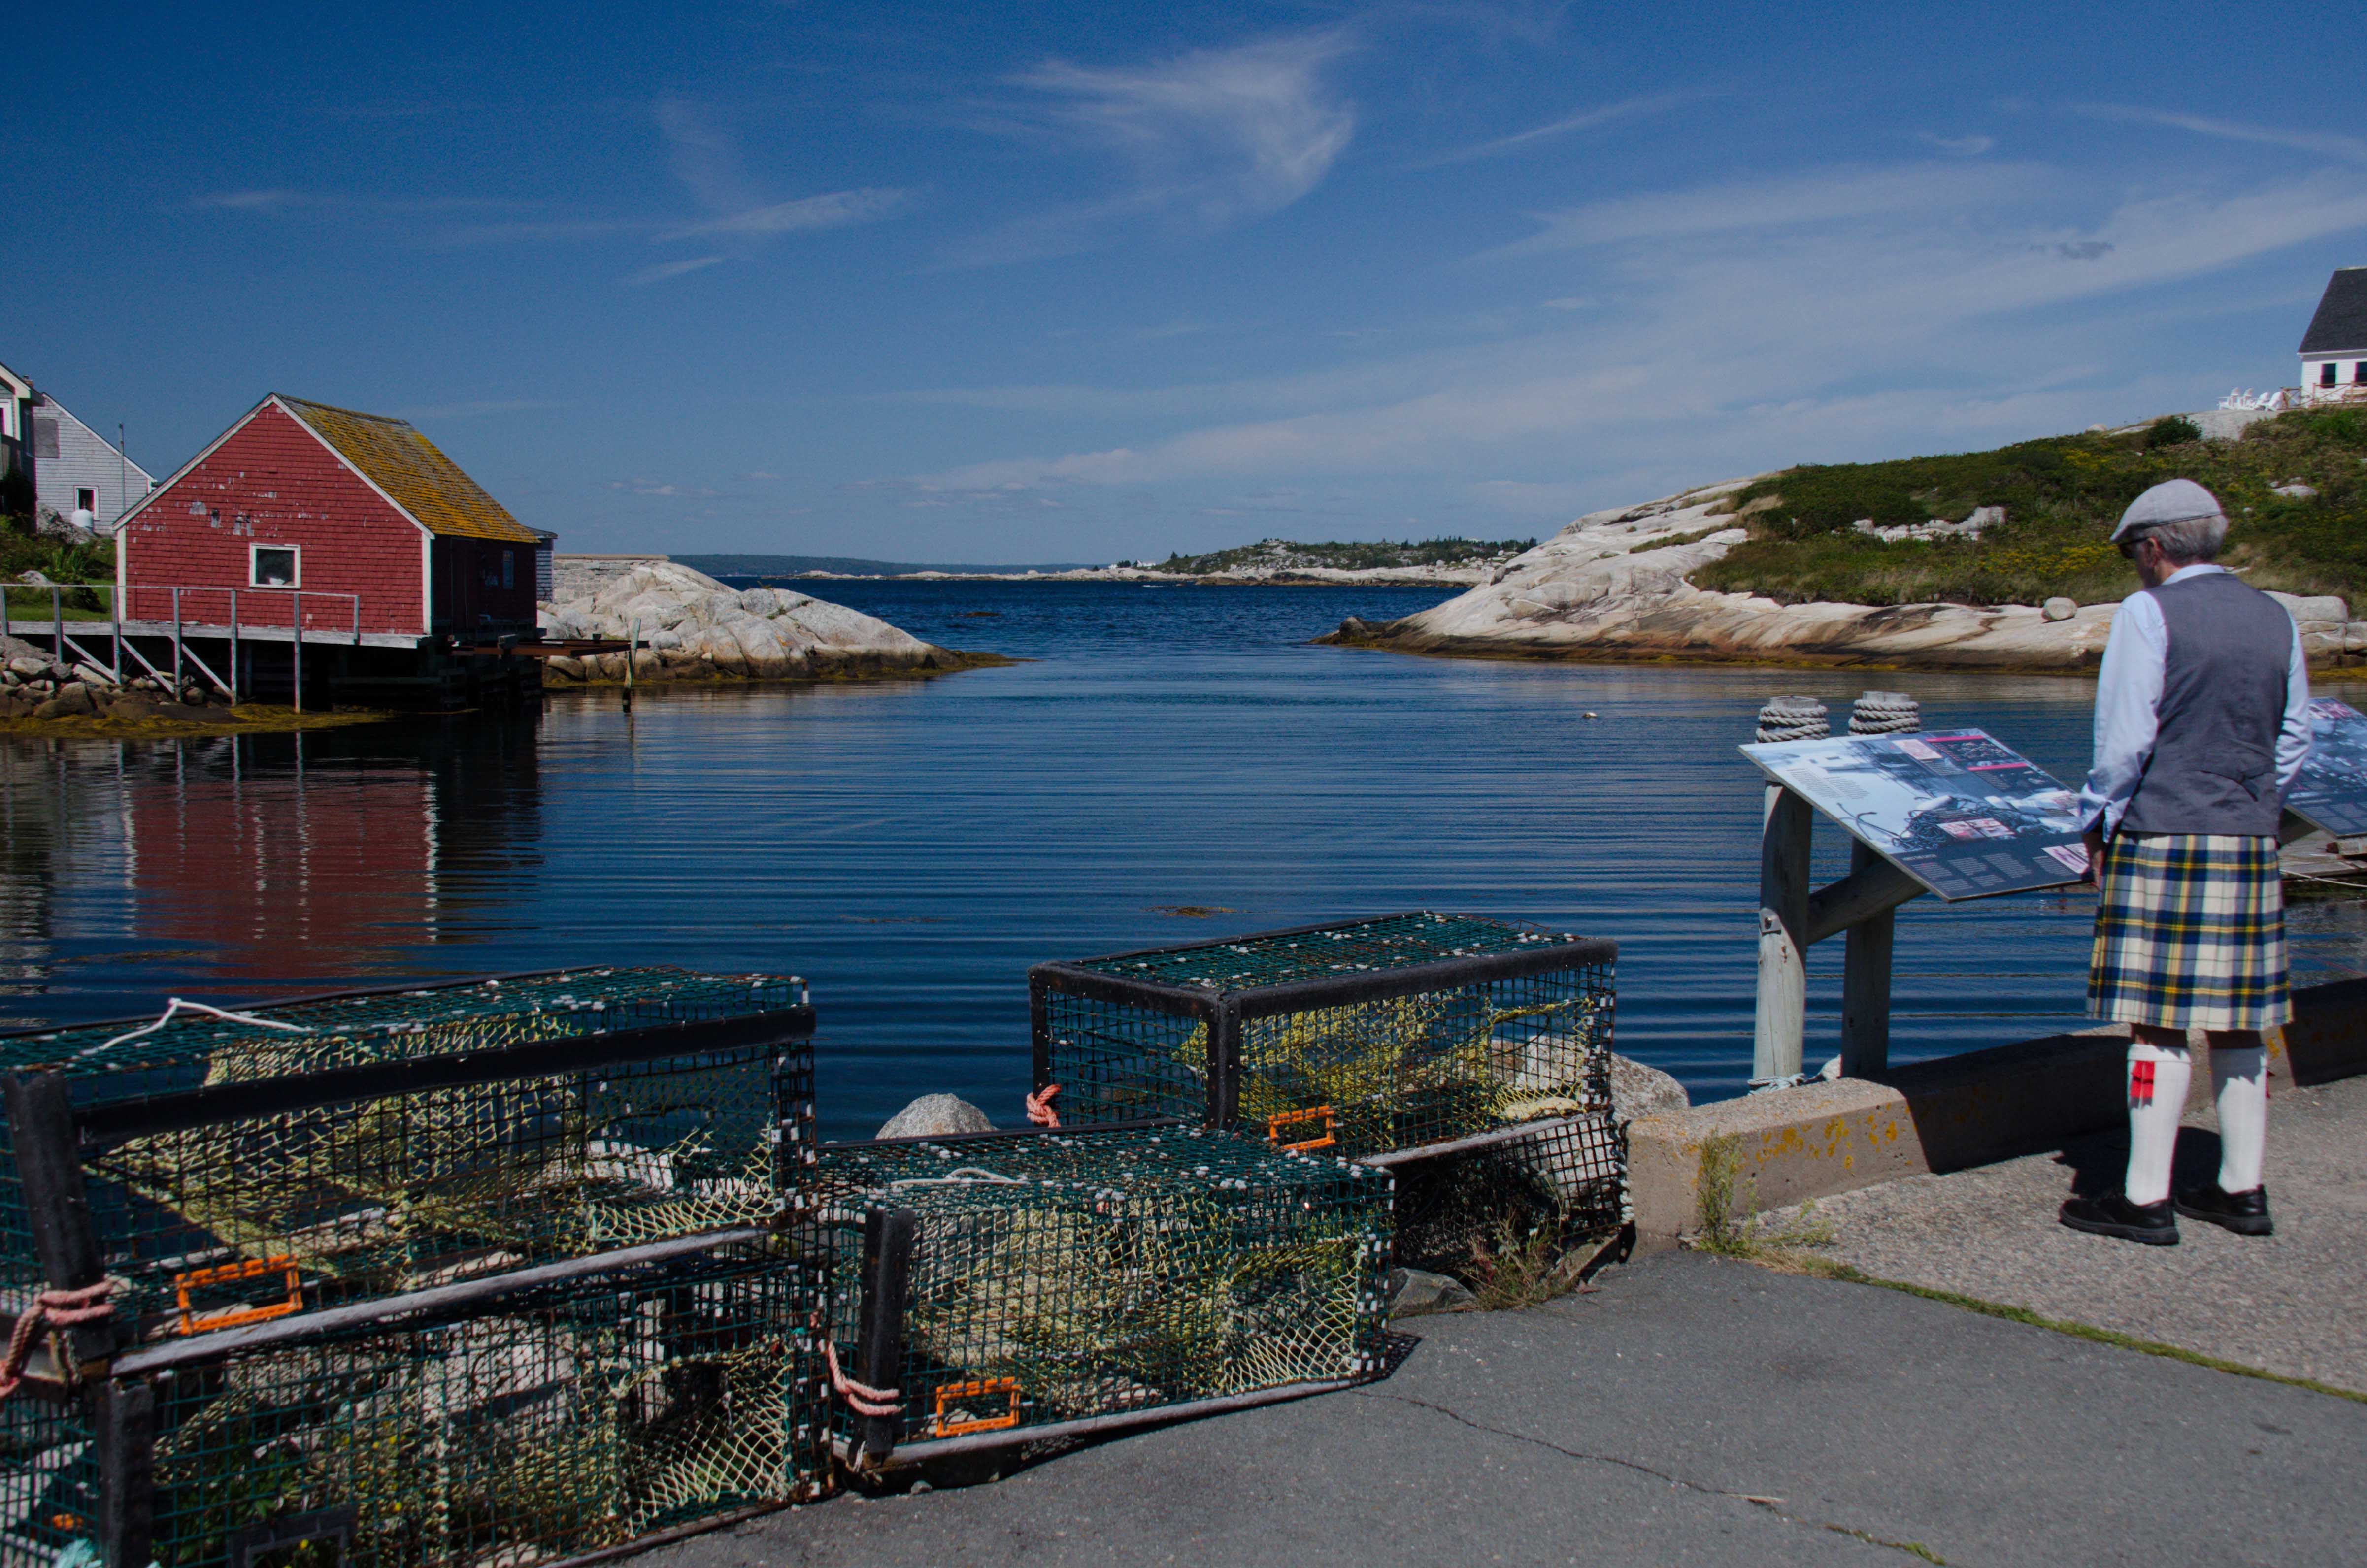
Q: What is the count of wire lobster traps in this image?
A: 5